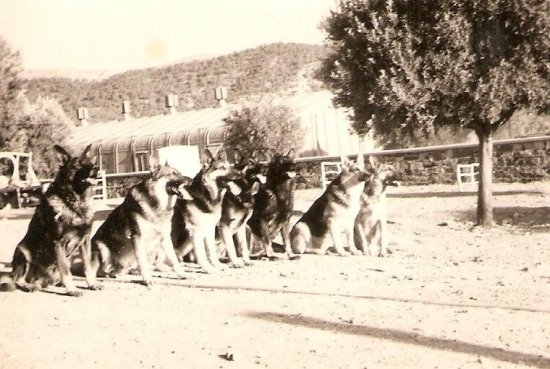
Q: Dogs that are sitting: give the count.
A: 7